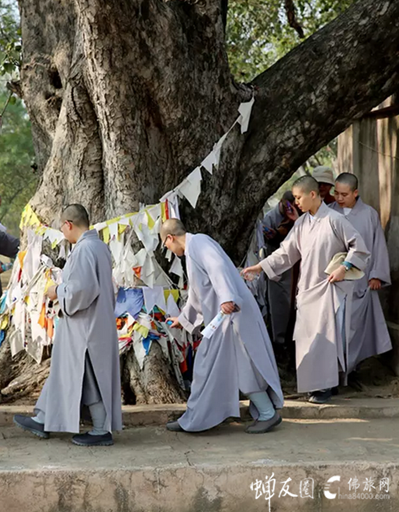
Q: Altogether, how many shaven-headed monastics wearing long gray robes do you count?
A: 4